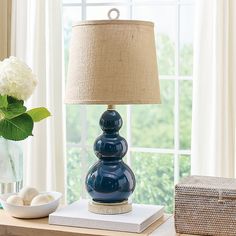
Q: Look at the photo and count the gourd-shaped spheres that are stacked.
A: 3